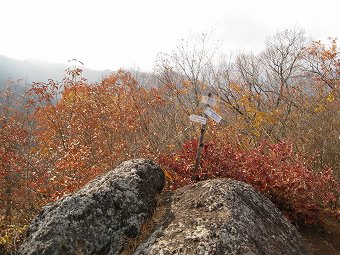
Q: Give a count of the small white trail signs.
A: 3